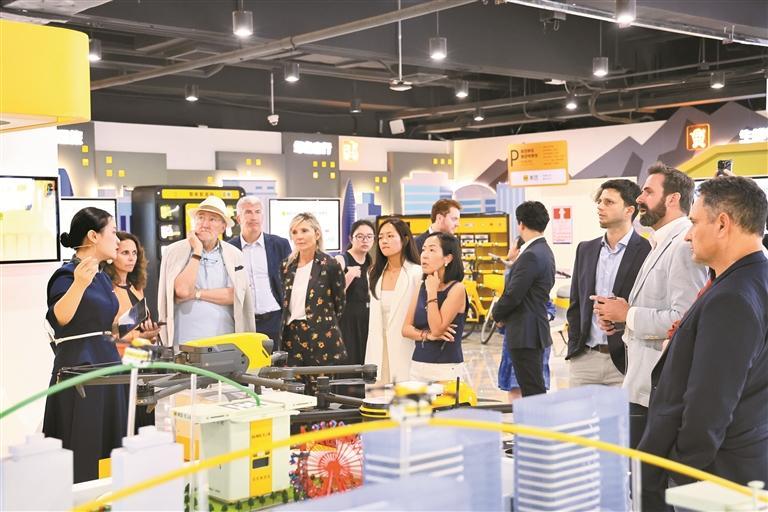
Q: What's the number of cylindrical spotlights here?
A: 12